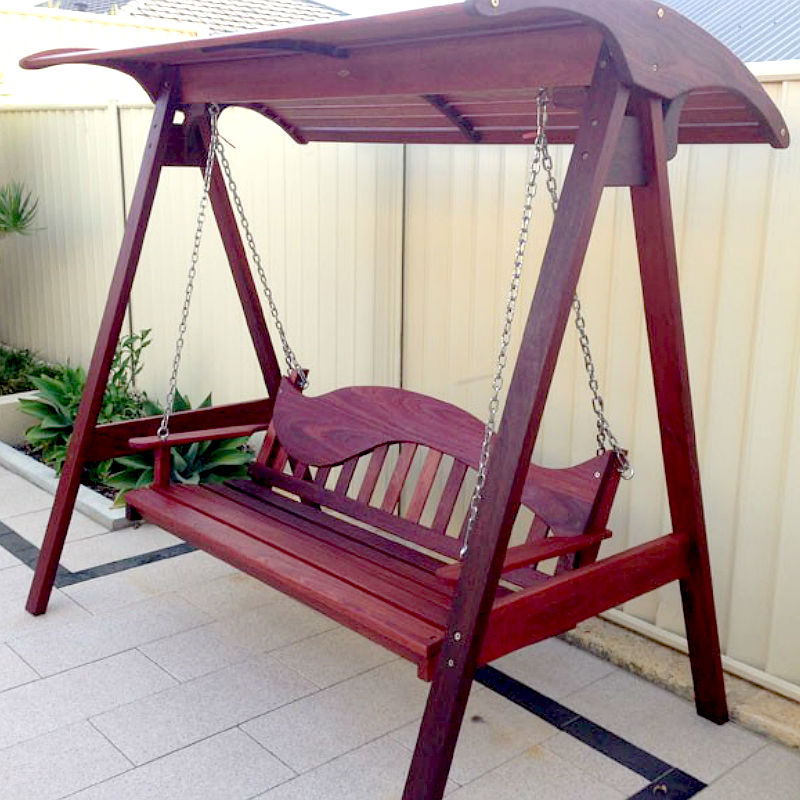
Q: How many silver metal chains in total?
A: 4